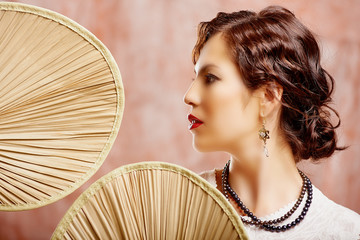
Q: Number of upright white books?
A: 0